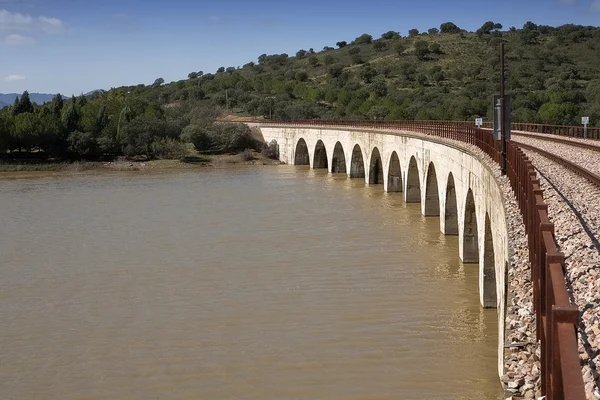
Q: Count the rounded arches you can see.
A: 11